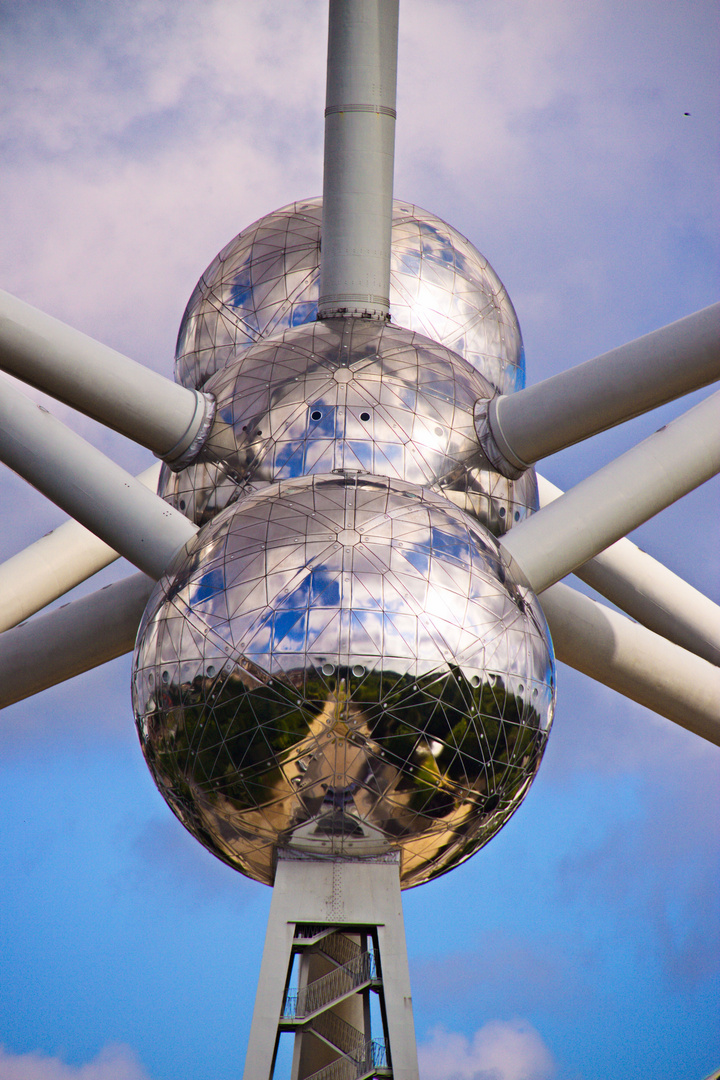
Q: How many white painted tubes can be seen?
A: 9